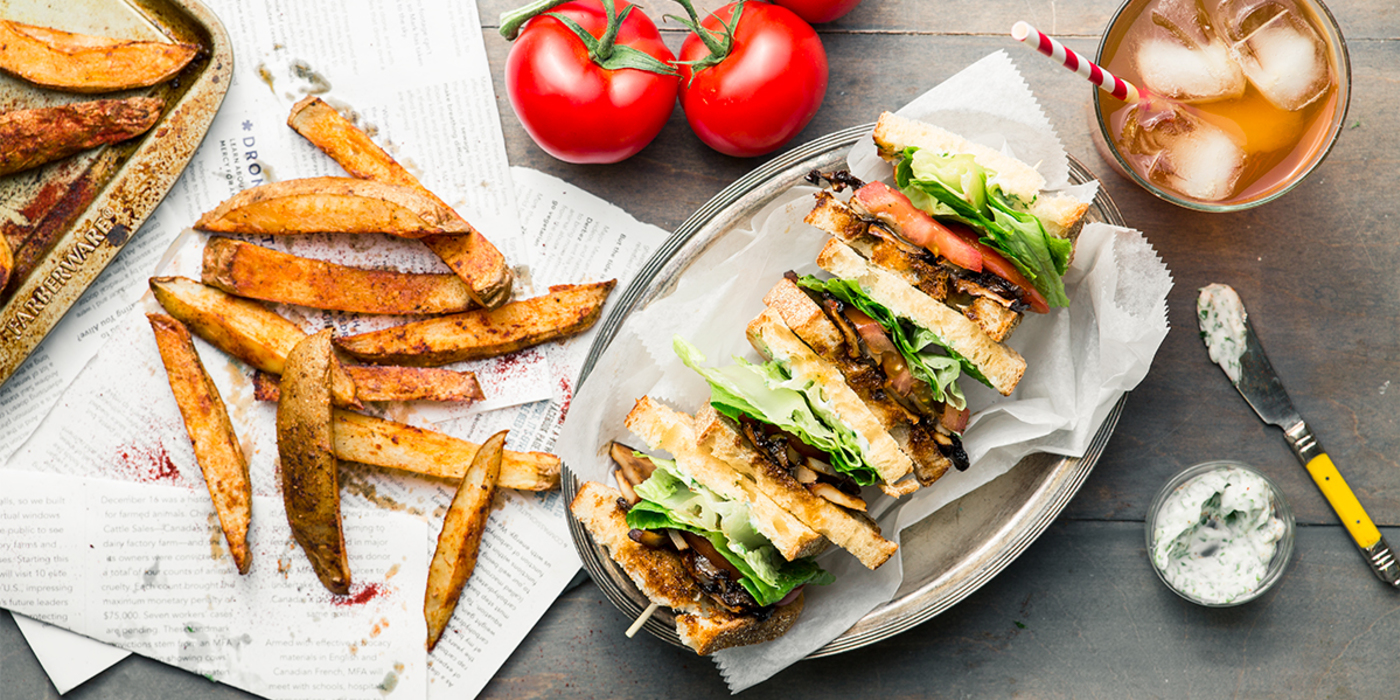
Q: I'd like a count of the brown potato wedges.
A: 13